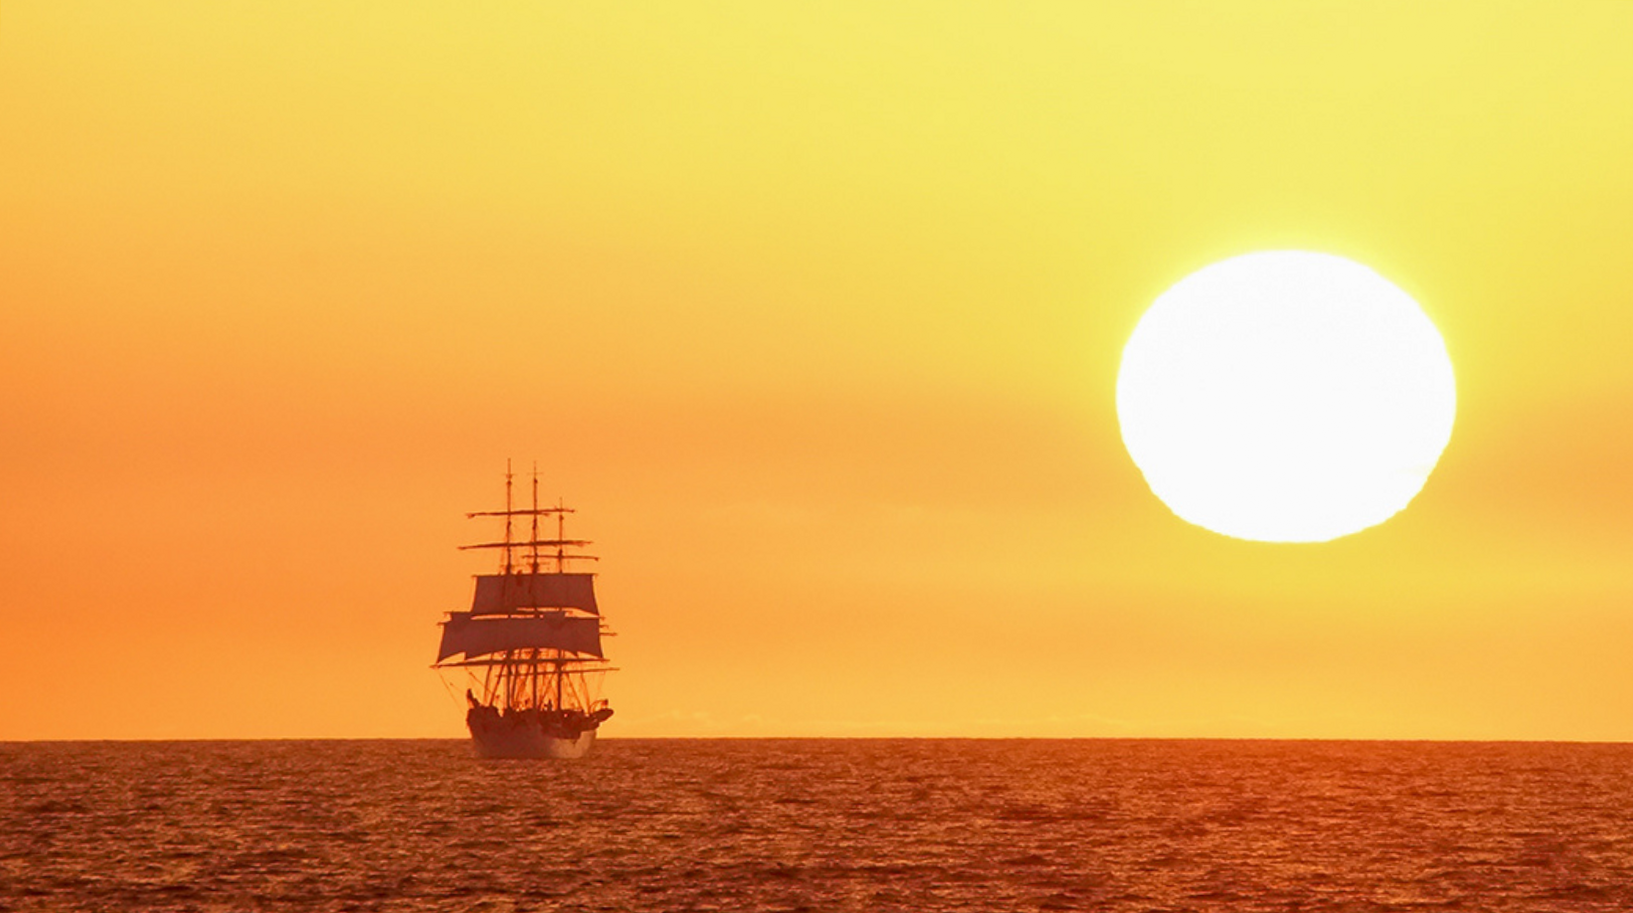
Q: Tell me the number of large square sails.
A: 2